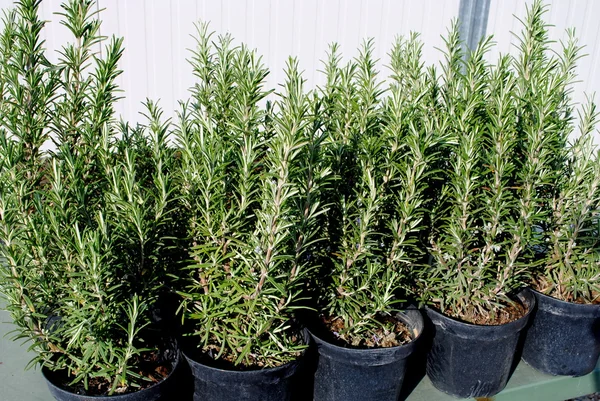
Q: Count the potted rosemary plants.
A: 5